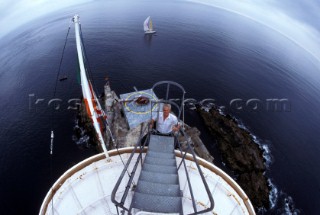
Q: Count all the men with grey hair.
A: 1